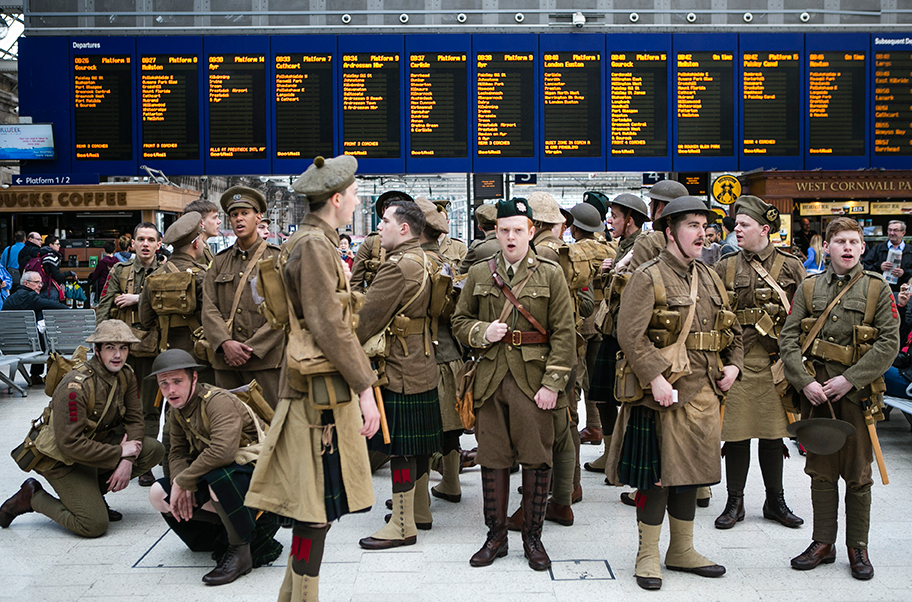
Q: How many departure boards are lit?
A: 13